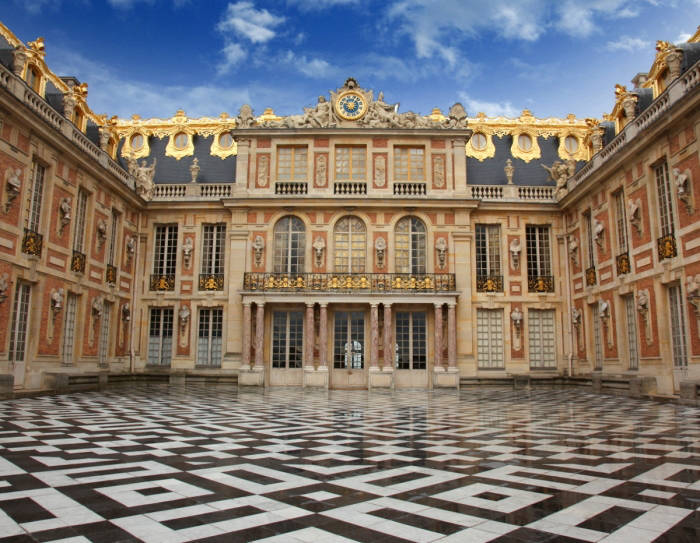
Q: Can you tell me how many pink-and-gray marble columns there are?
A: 8